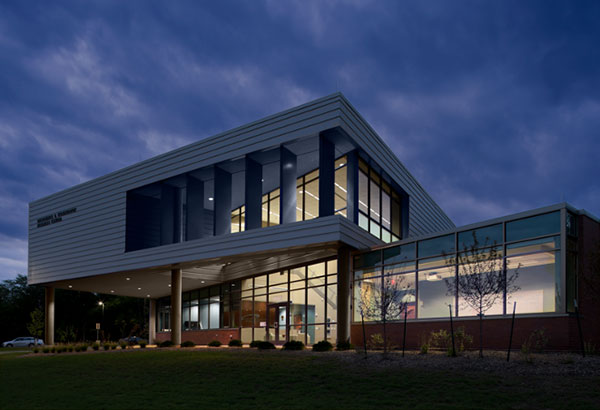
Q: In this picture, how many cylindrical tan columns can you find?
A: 4